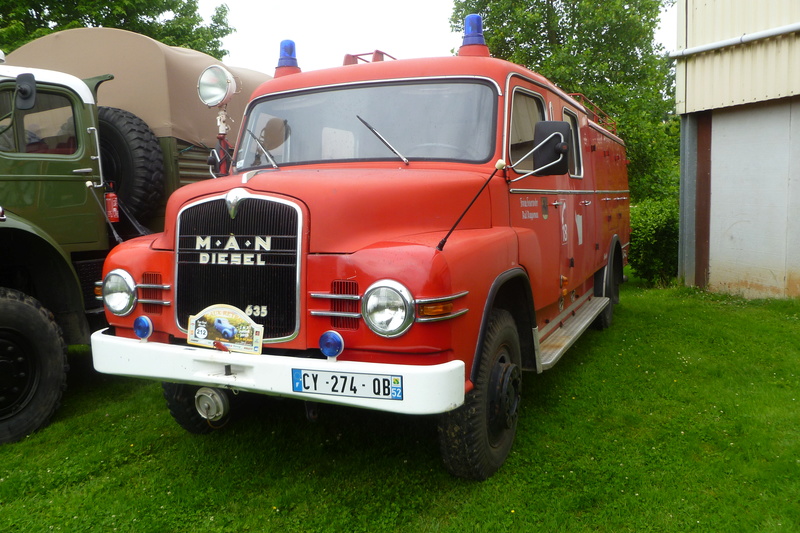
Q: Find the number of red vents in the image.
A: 2